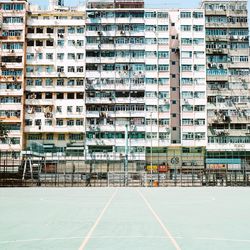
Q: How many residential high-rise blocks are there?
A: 5